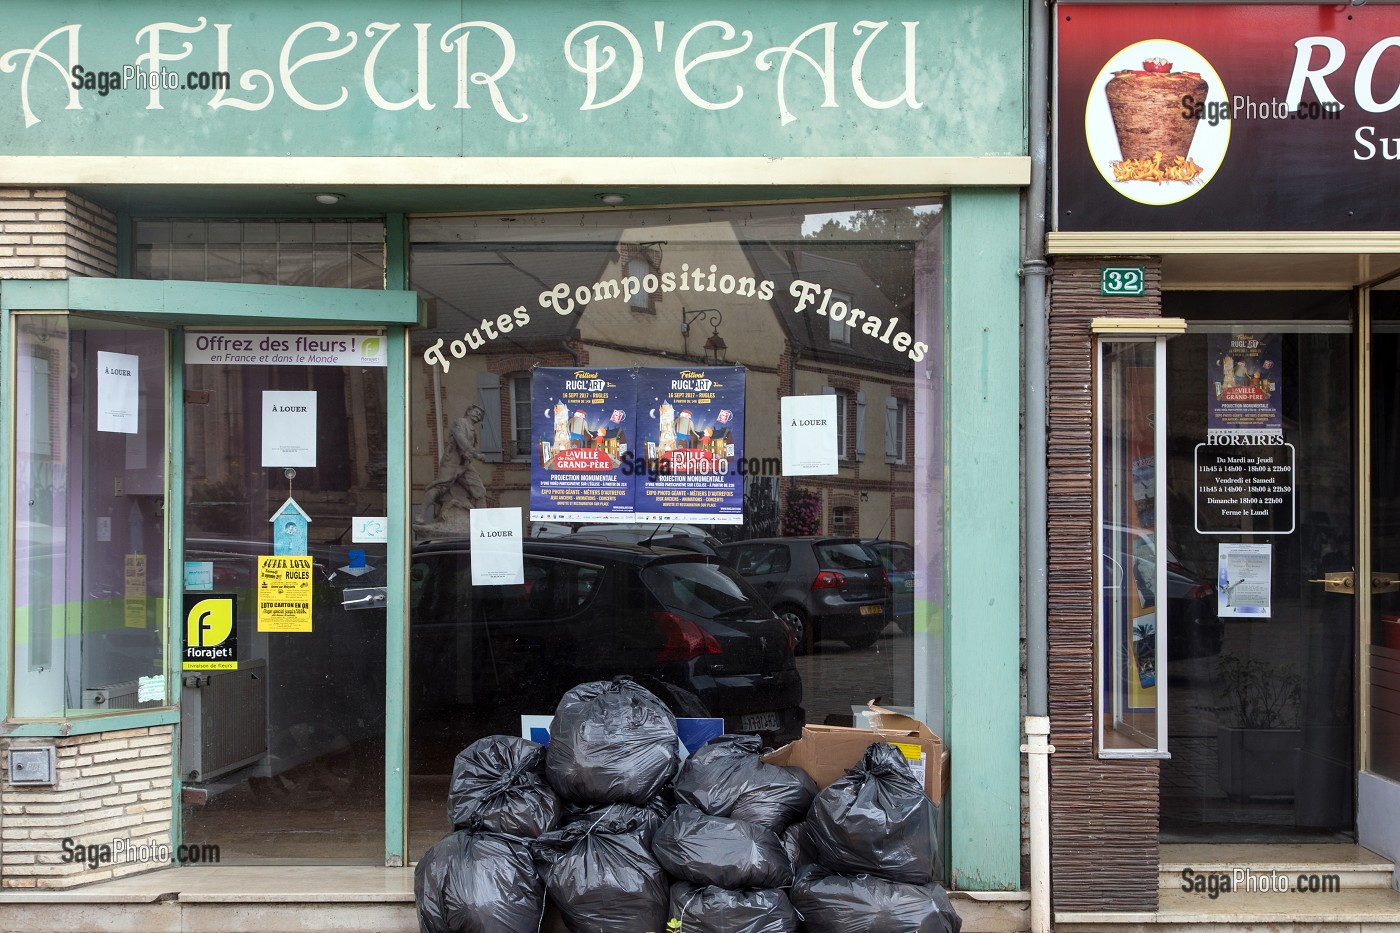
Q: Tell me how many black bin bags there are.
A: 11